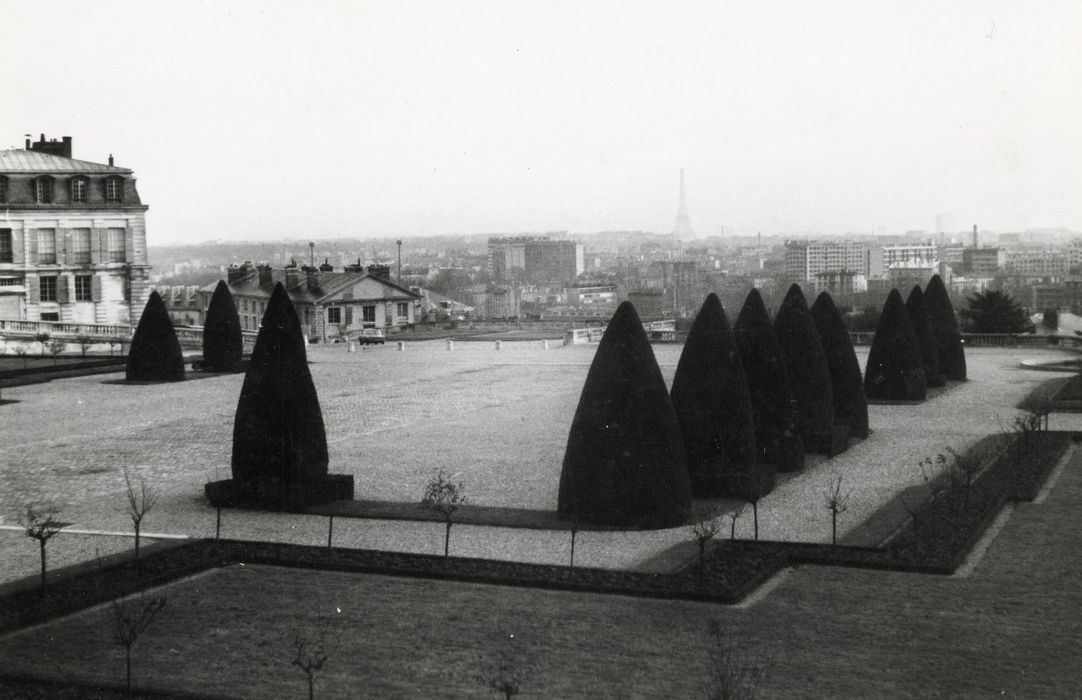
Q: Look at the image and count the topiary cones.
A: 11